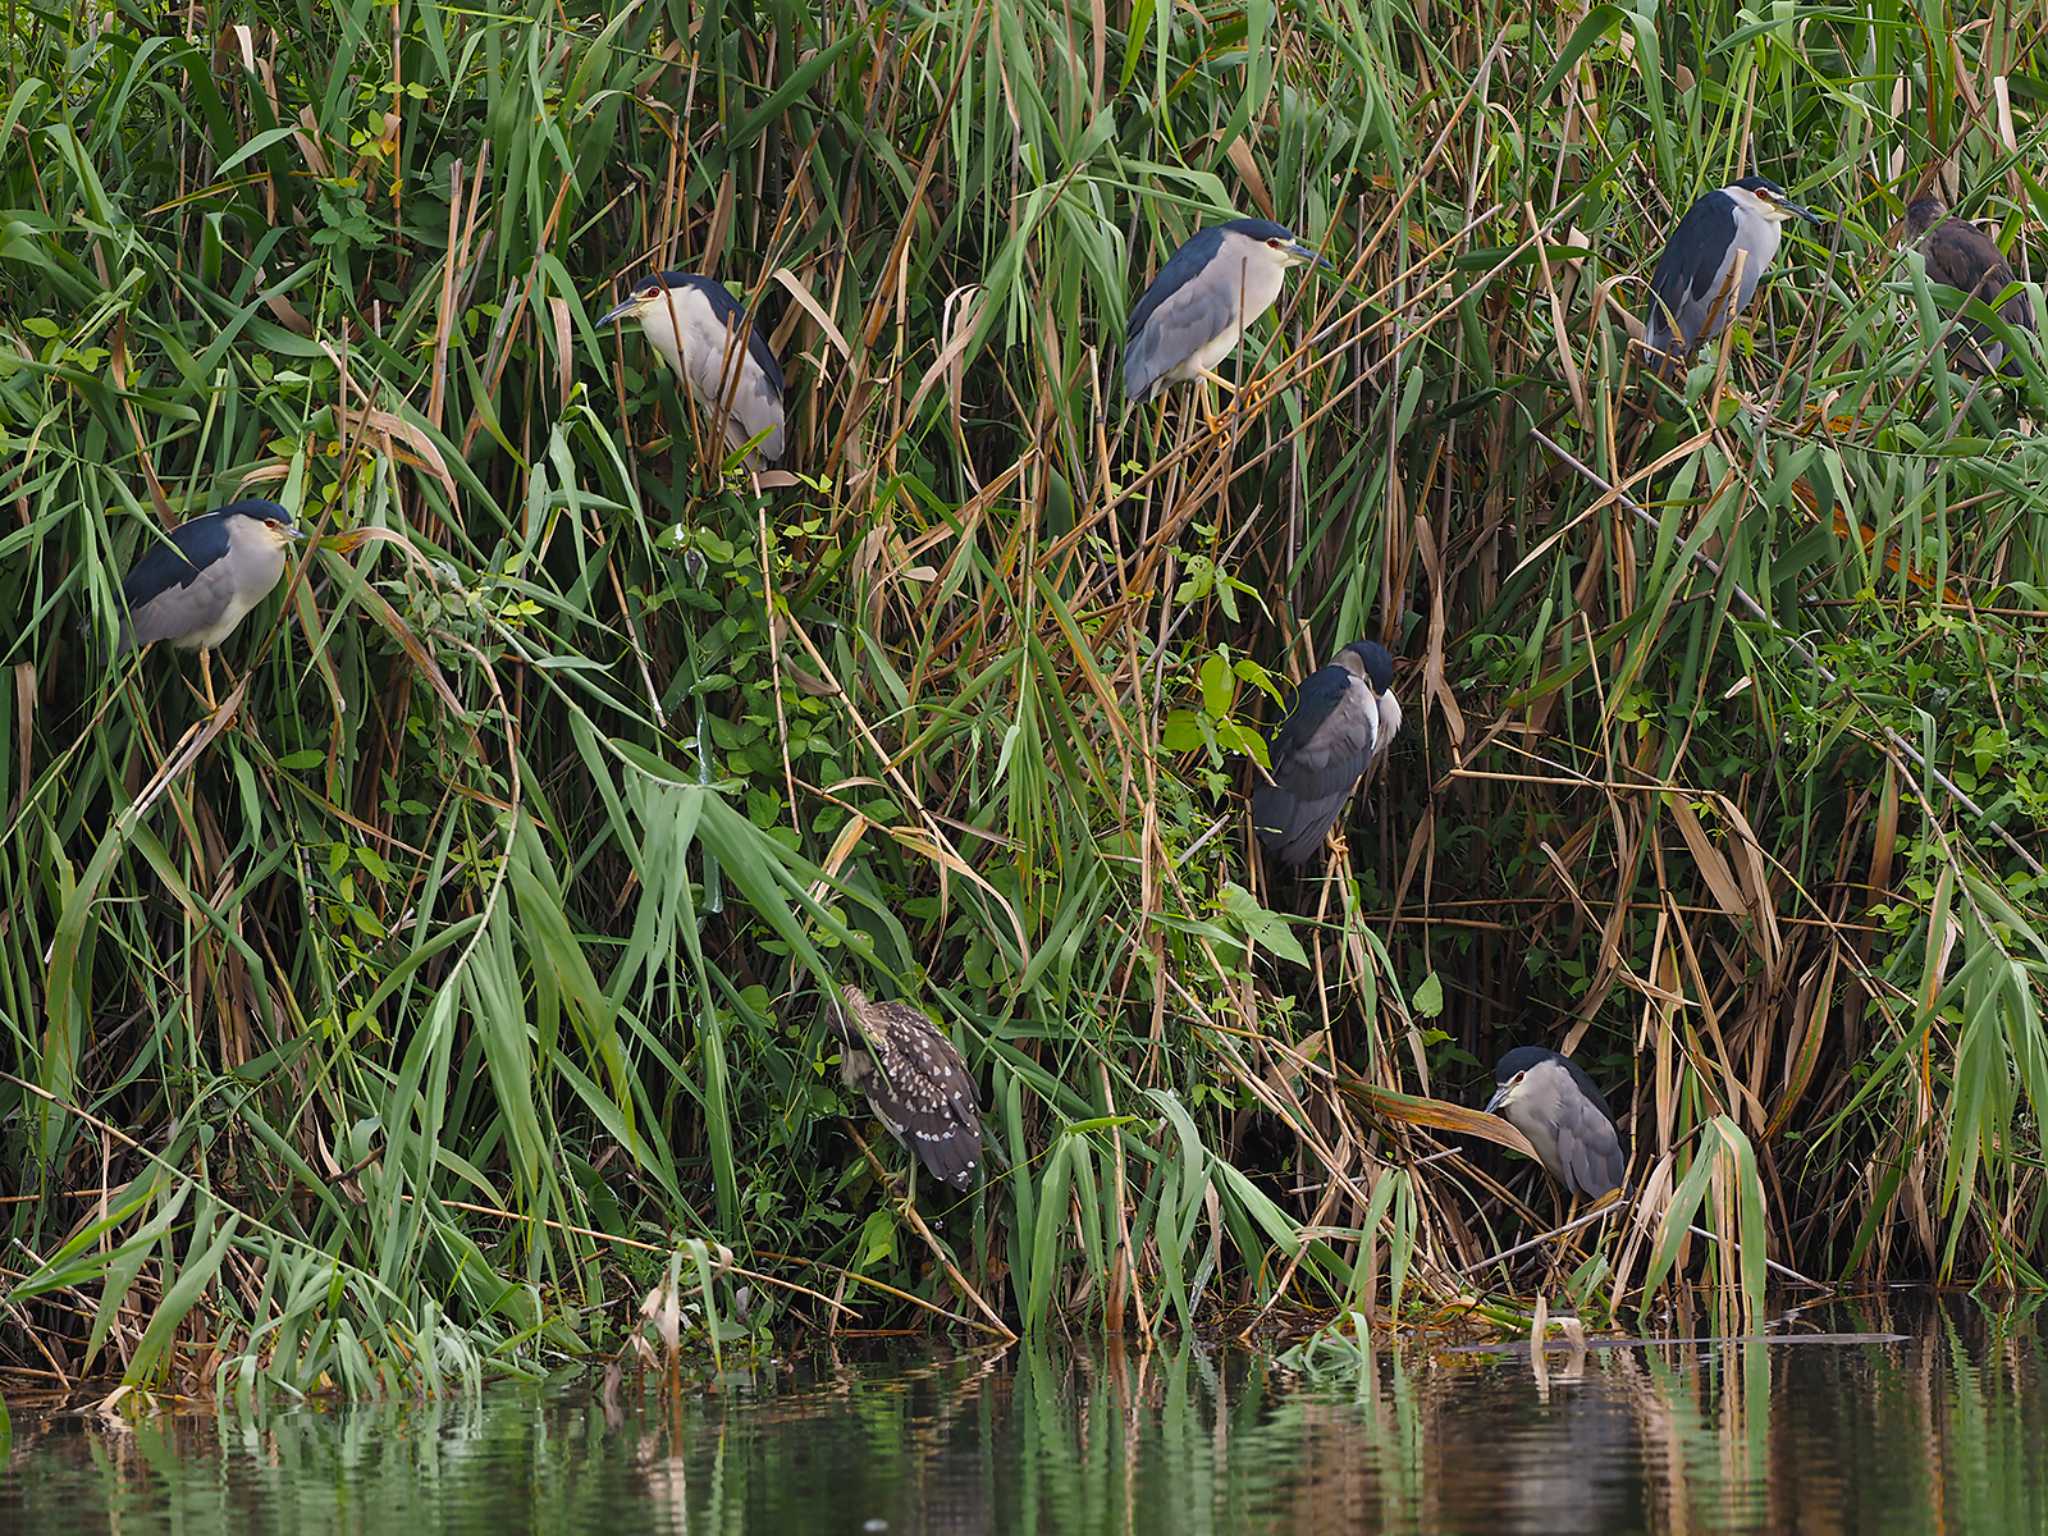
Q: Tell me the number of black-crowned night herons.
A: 8